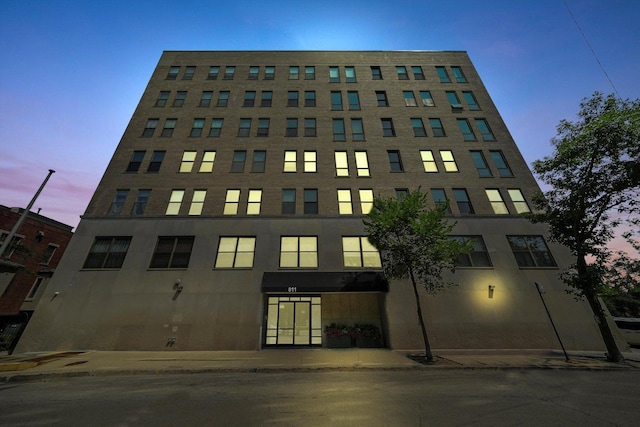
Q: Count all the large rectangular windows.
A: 7